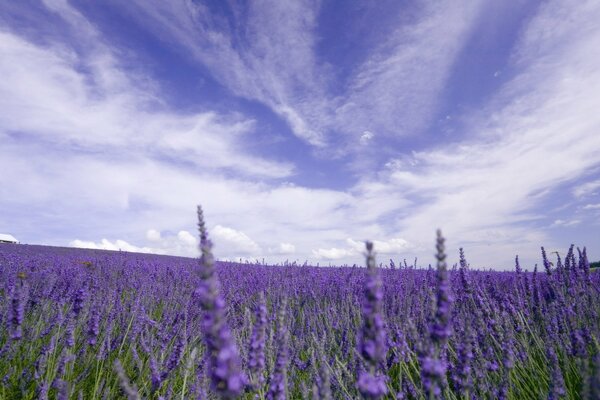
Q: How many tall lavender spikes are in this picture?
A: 3